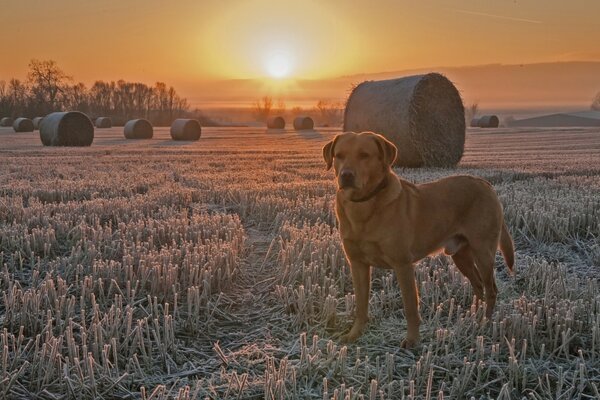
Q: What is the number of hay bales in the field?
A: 12